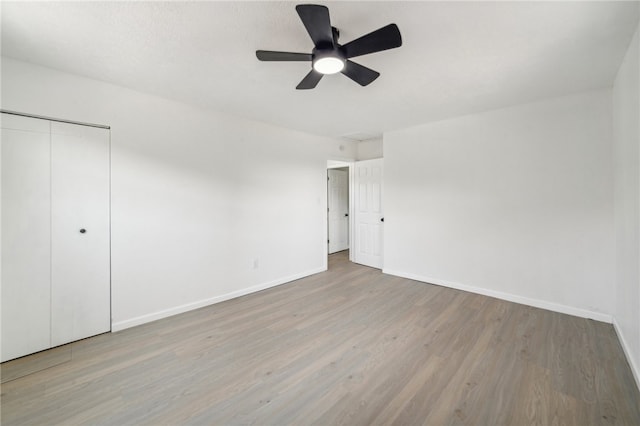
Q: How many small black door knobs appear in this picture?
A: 3